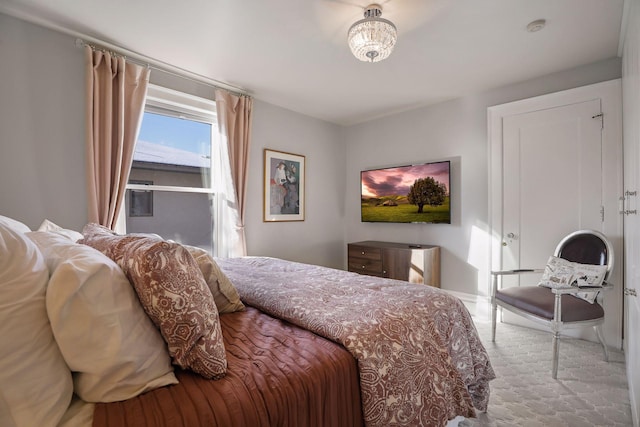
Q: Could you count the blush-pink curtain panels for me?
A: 2